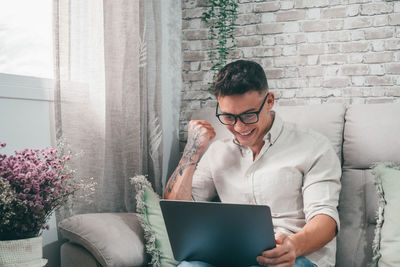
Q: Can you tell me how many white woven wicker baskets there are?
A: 1